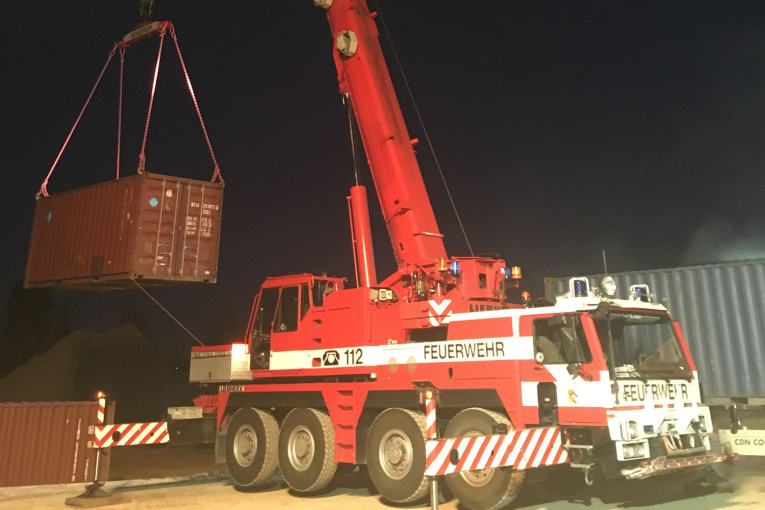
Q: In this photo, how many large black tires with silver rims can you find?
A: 4